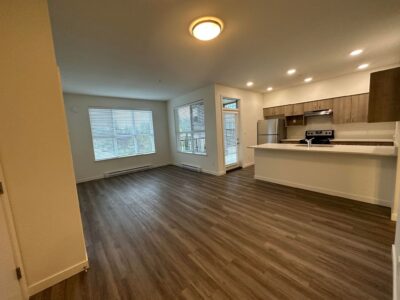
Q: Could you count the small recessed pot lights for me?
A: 6